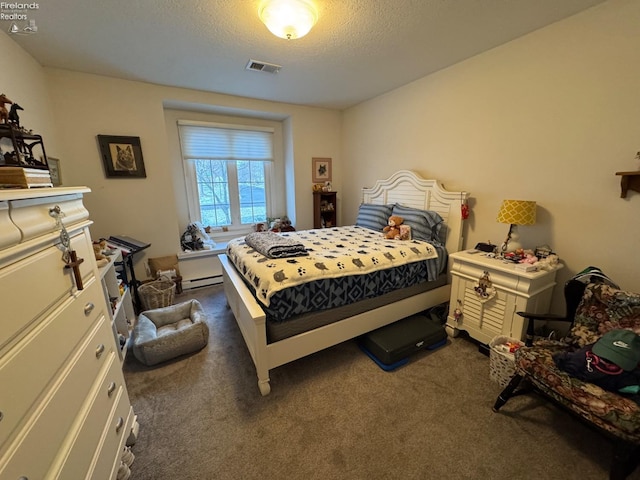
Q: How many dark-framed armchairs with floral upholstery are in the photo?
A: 1